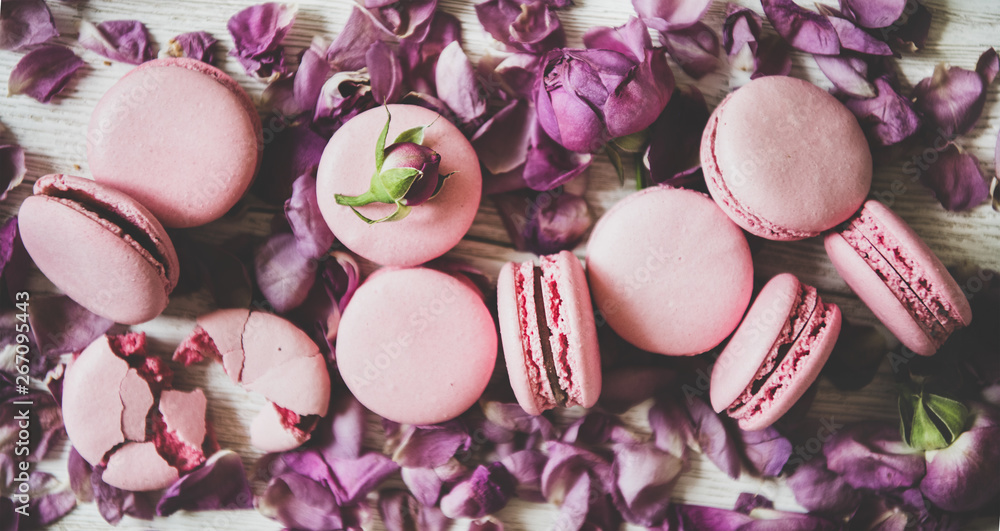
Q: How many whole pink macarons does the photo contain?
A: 9